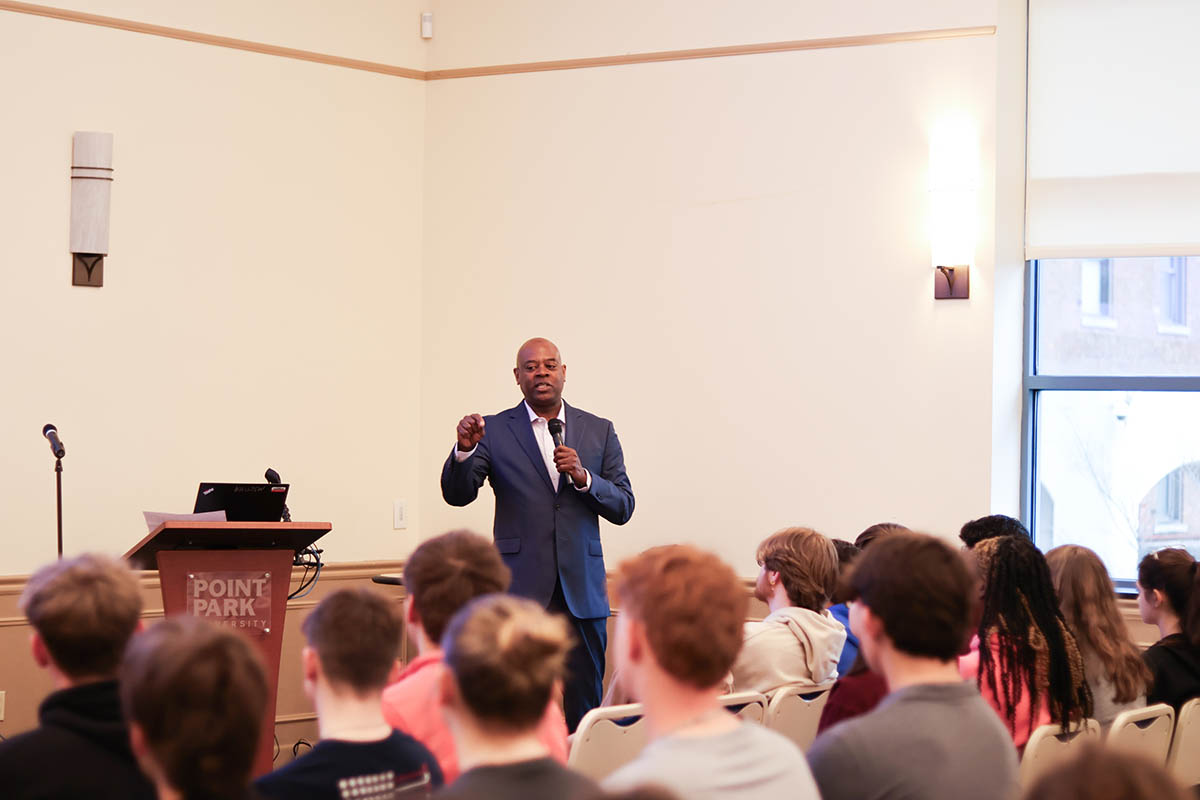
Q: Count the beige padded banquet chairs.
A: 6